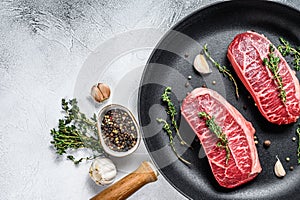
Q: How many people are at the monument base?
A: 0